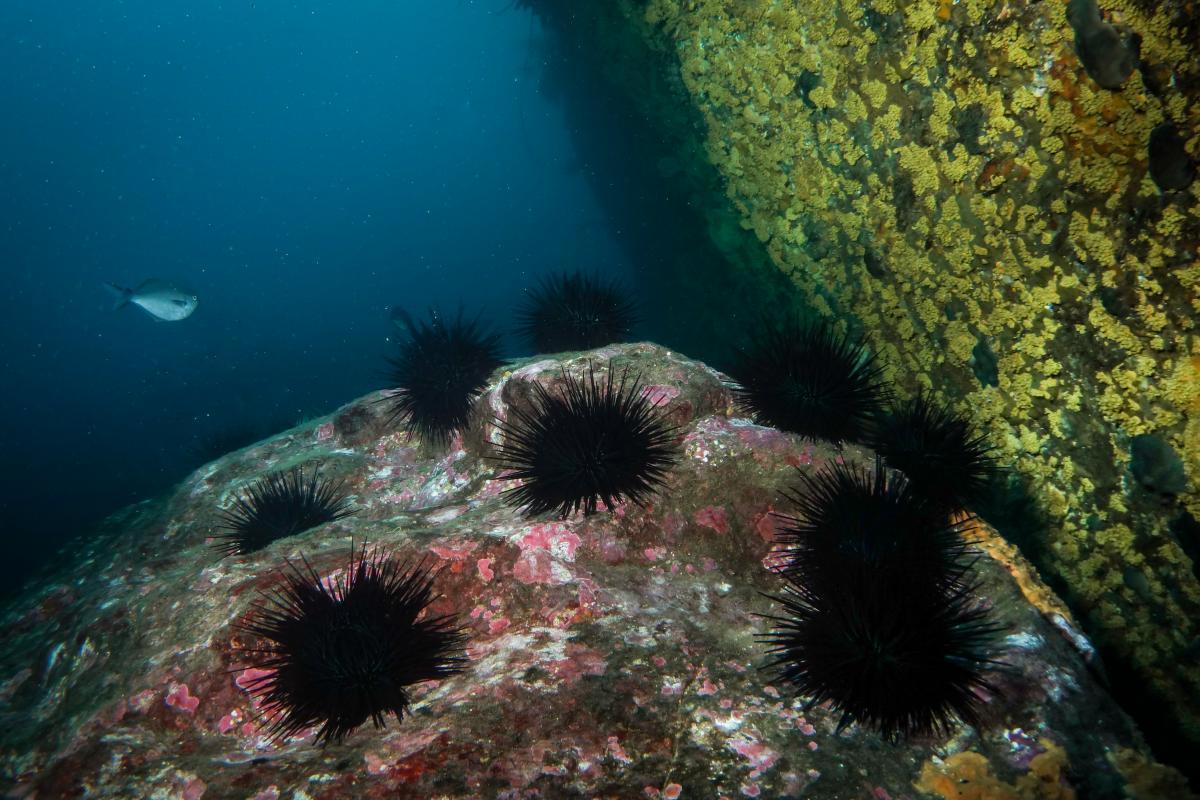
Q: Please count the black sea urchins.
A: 9